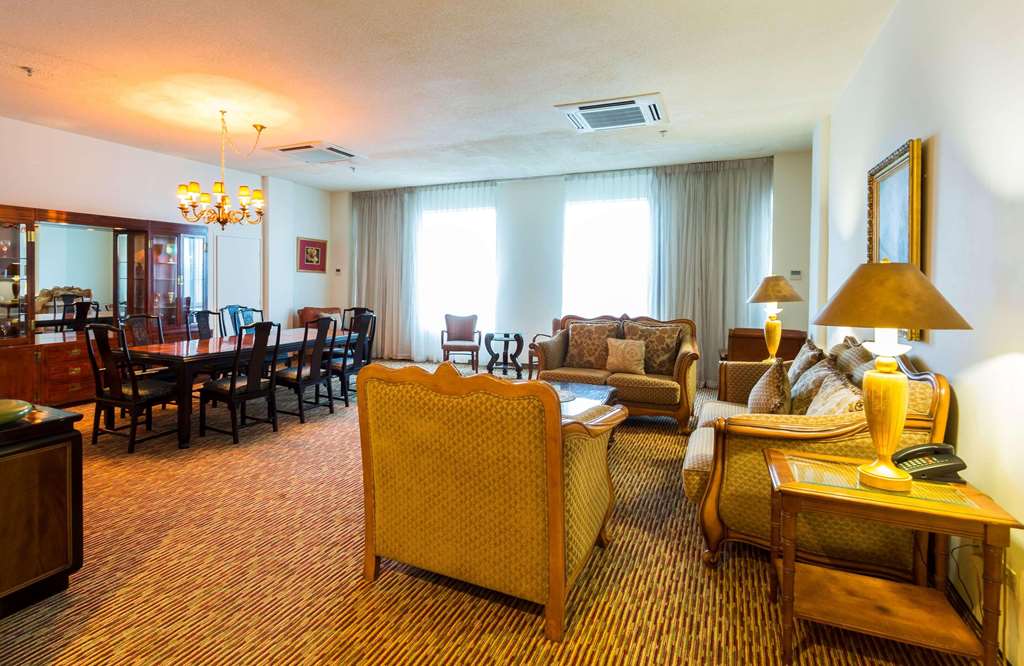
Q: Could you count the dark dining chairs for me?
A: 9